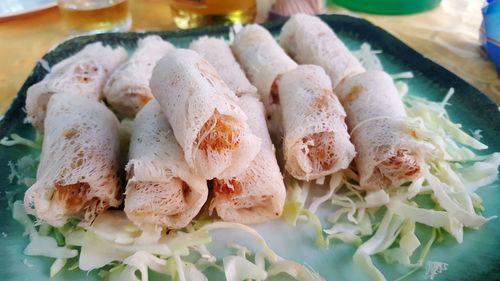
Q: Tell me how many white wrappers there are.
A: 11